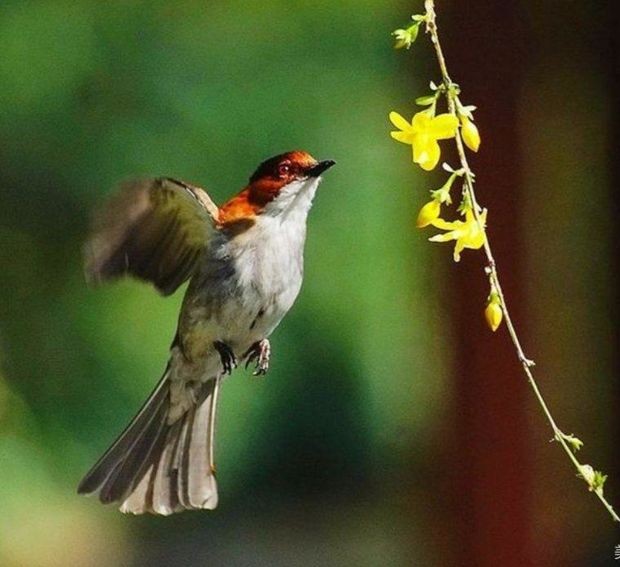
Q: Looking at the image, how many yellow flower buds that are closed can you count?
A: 3